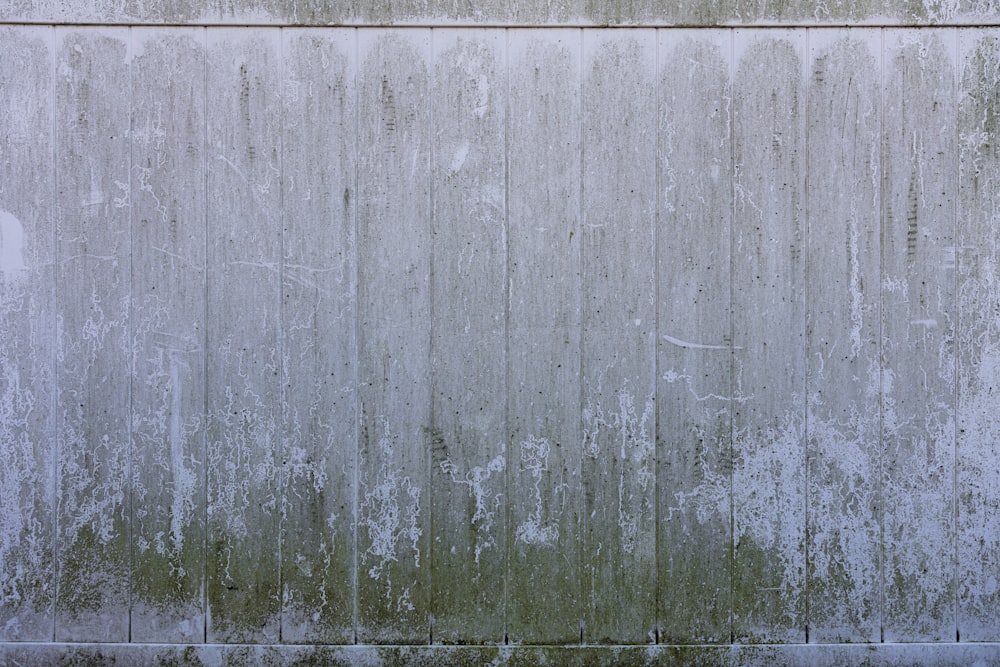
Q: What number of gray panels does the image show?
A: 14